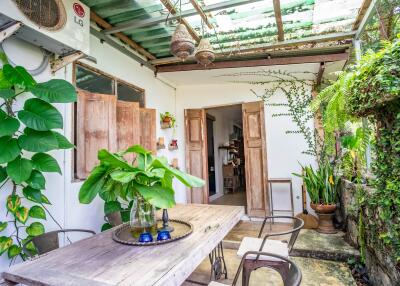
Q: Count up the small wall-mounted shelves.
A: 4